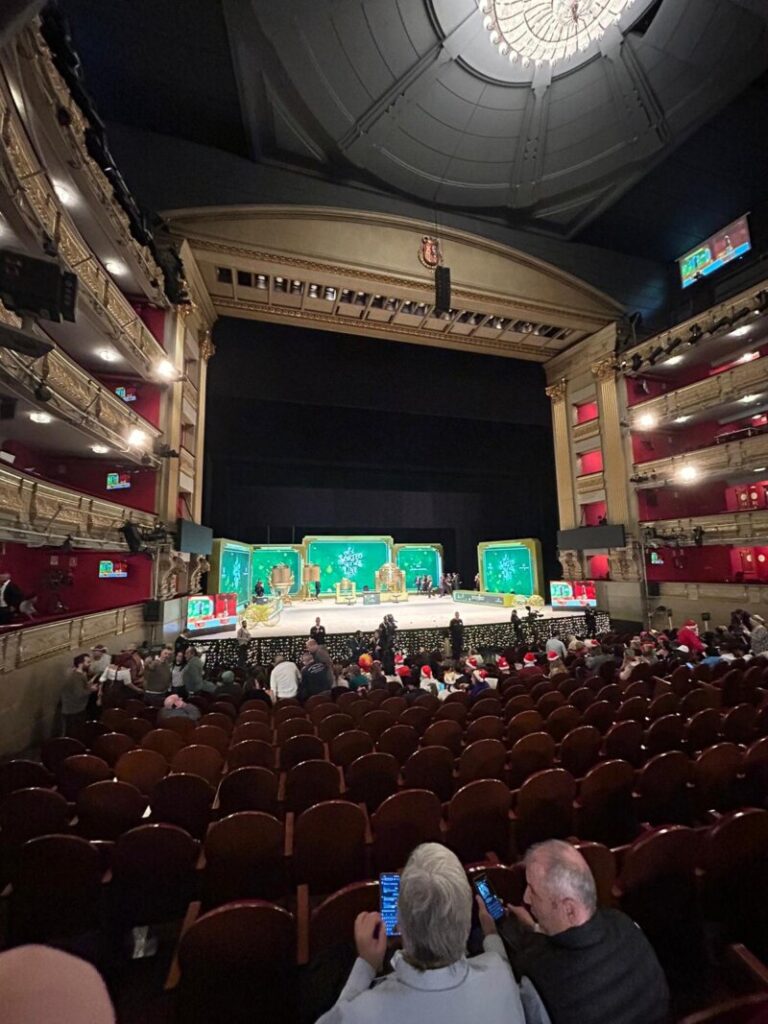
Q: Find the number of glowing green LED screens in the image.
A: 5